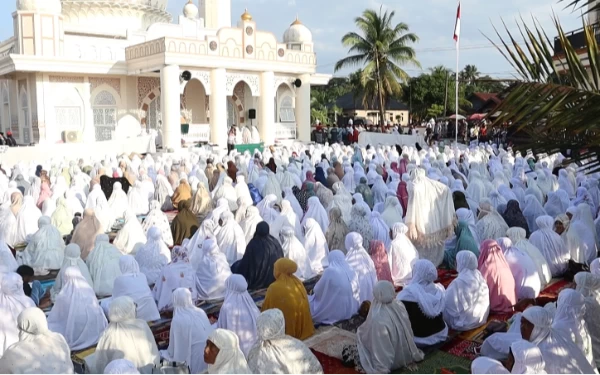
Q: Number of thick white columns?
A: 4